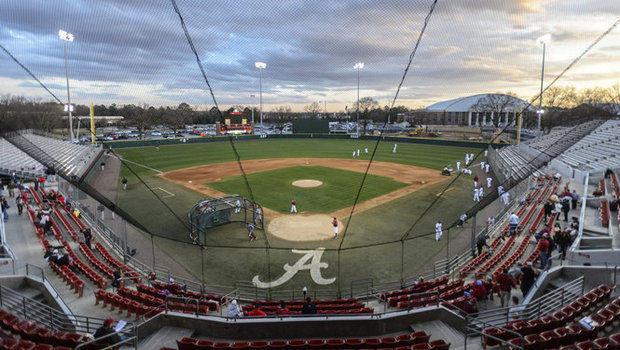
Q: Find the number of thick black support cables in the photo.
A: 4